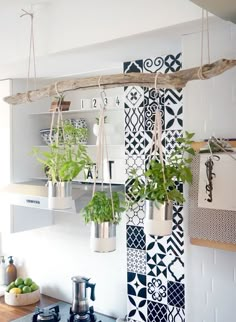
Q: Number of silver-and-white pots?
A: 3